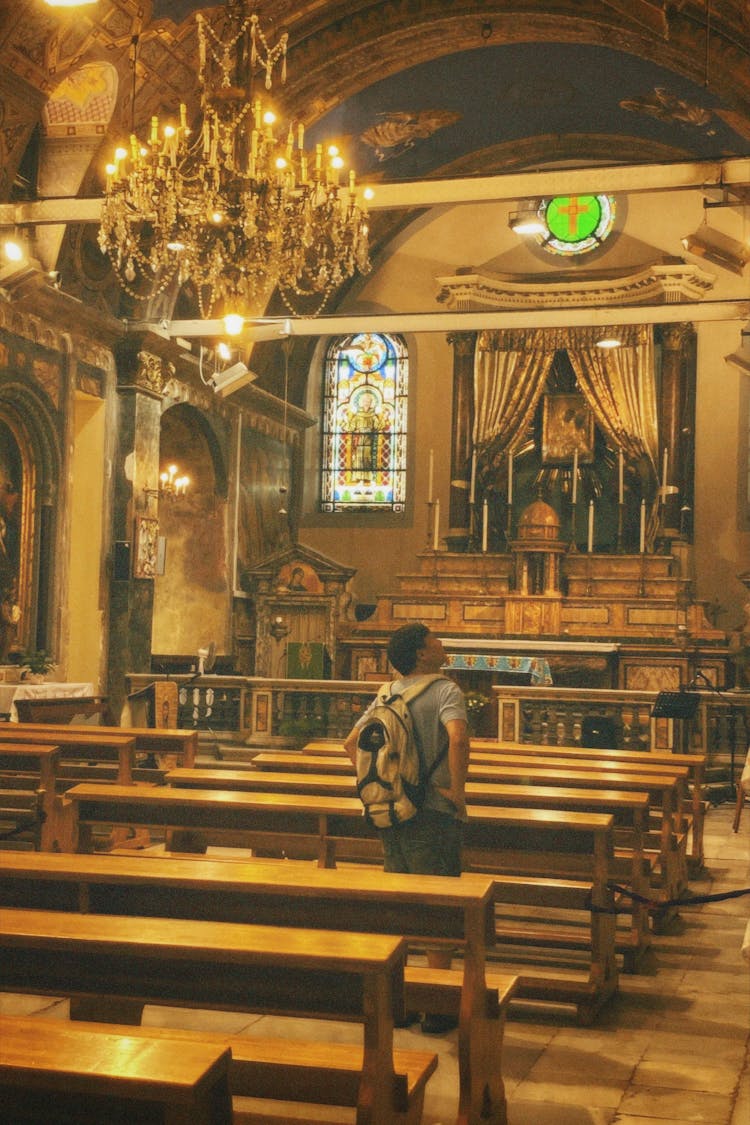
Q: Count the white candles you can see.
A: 10